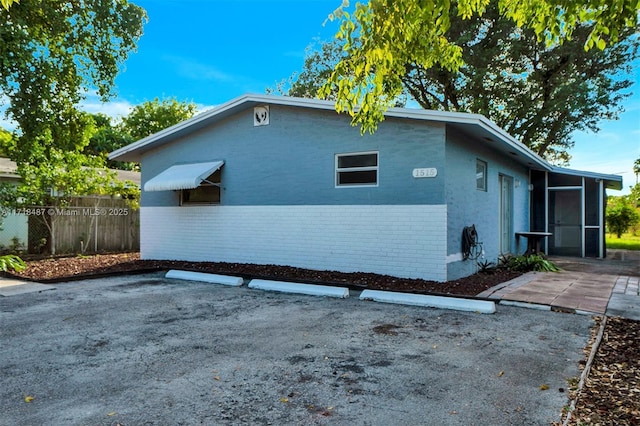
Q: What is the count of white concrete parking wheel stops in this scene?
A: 3